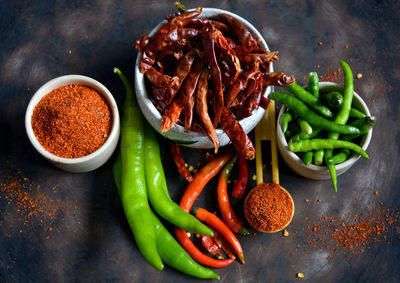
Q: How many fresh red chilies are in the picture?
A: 5